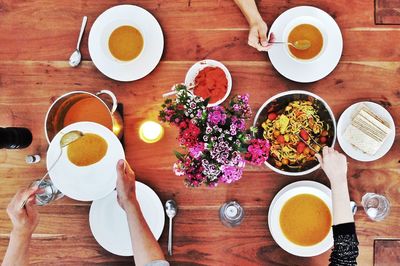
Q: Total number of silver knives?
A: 0